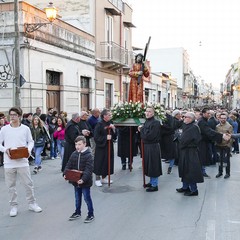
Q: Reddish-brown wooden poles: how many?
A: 3